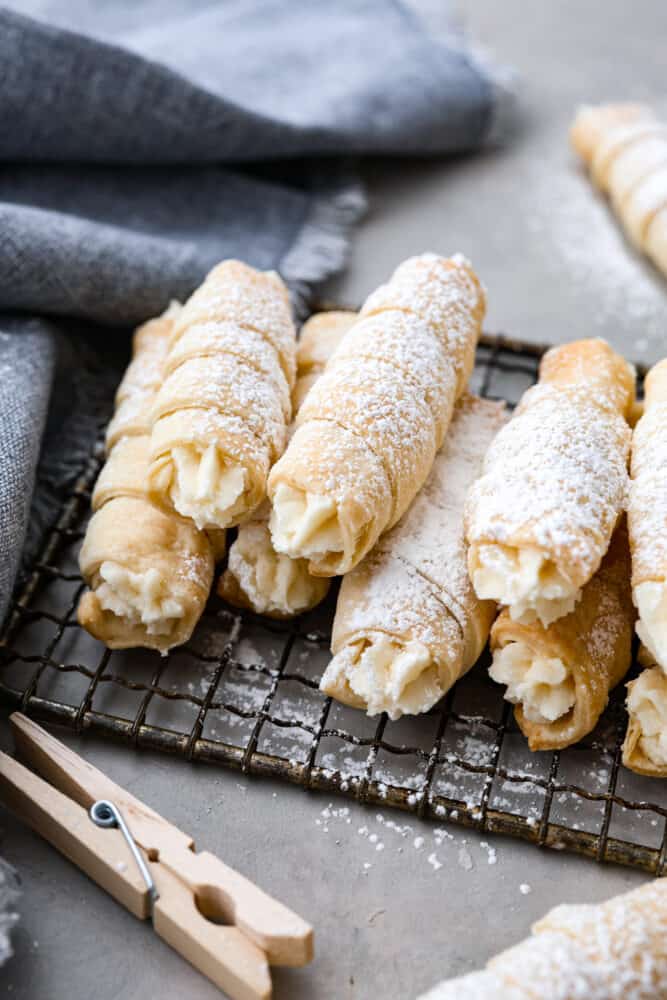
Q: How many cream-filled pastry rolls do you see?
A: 11